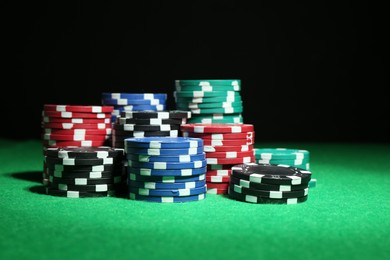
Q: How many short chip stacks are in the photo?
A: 2